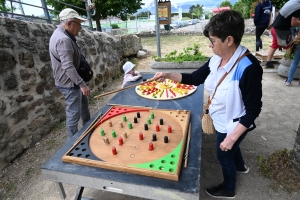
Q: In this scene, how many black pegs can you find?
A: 6